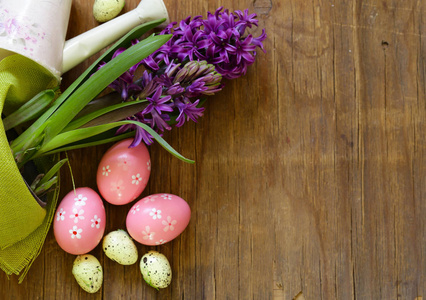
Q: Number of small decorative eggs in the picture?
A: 4